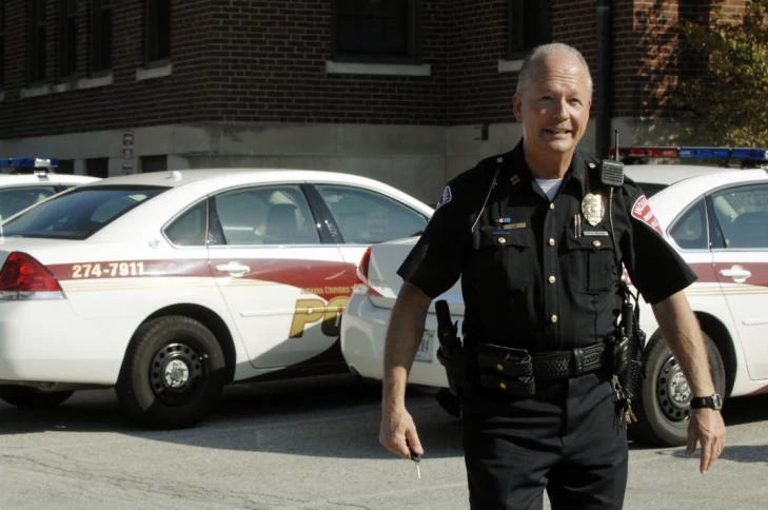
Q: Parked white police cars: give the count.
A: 3